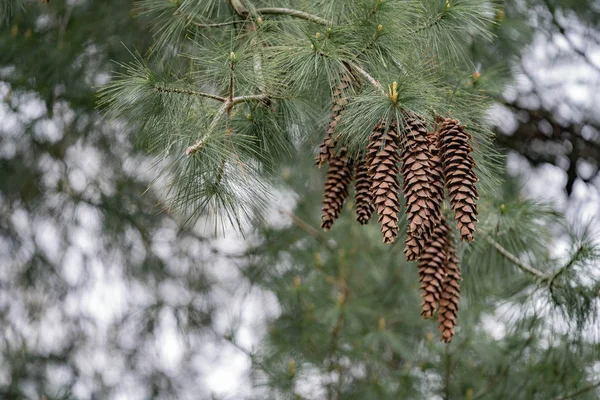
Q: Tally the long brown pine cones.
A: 9